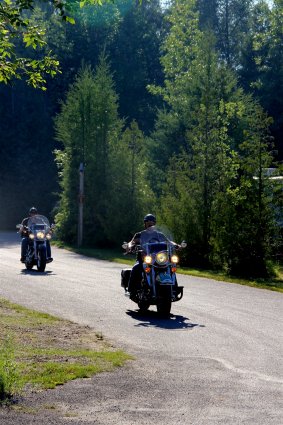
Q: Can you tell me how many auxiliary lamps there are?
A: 4